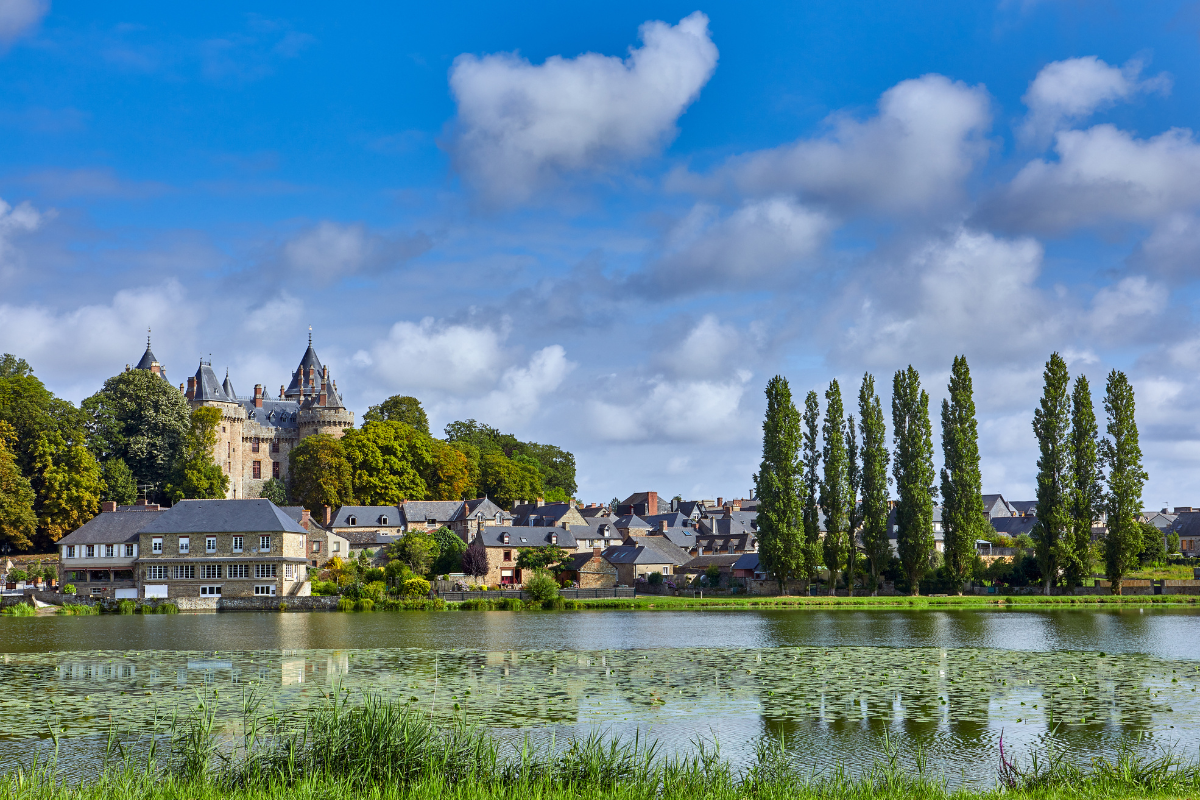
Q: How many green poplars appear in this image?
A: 10